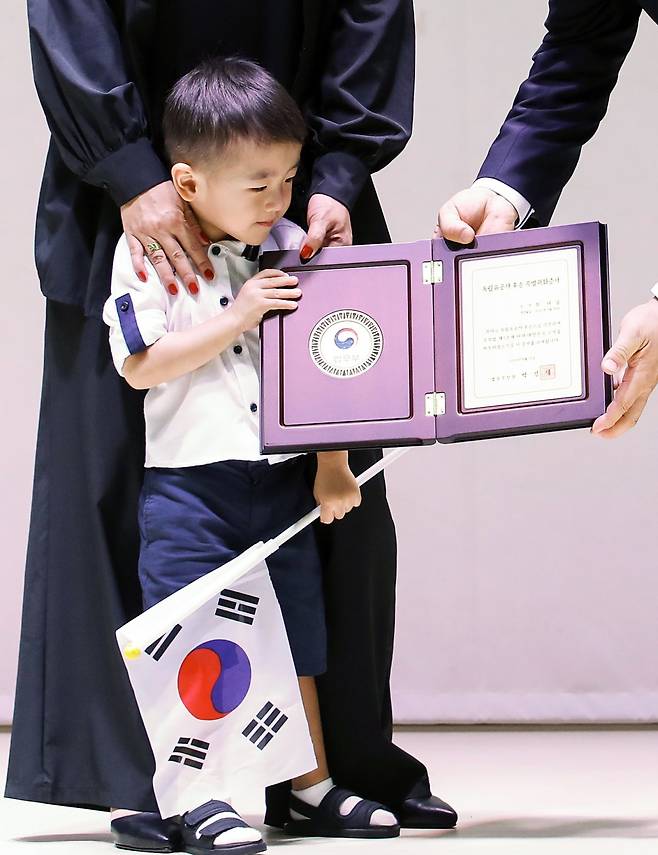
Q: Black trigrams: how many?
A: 4